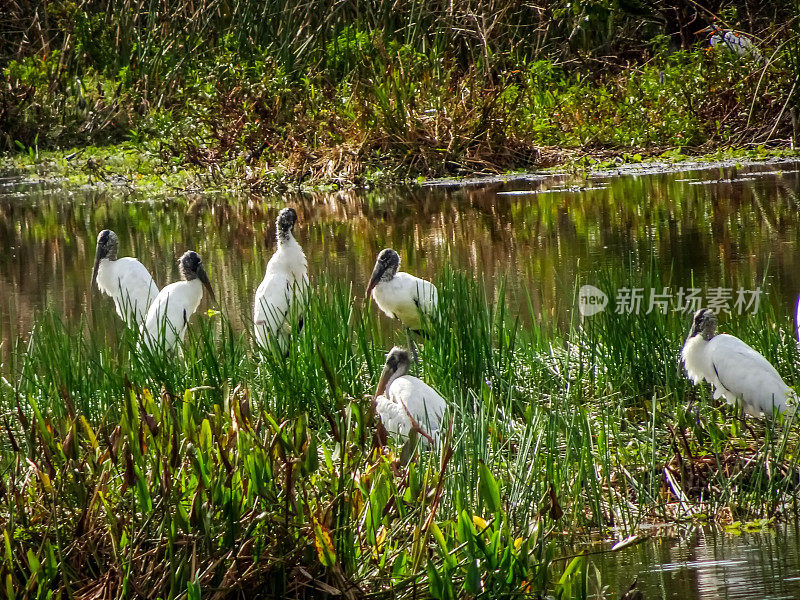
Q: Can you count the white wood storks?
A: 6